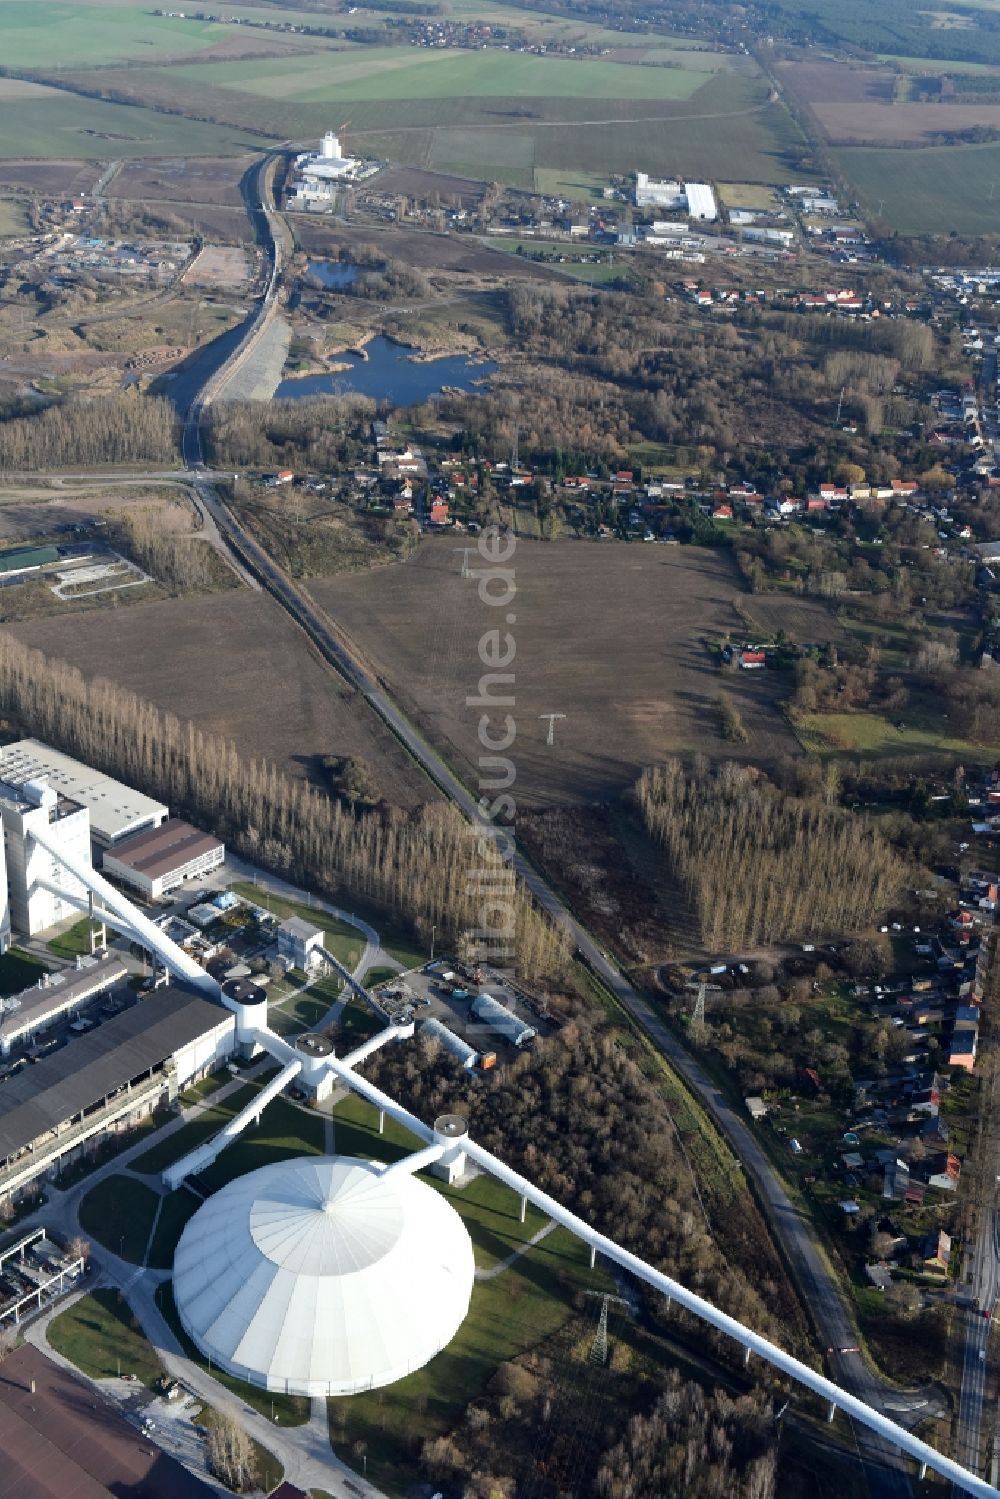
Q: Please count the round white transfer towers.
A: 4